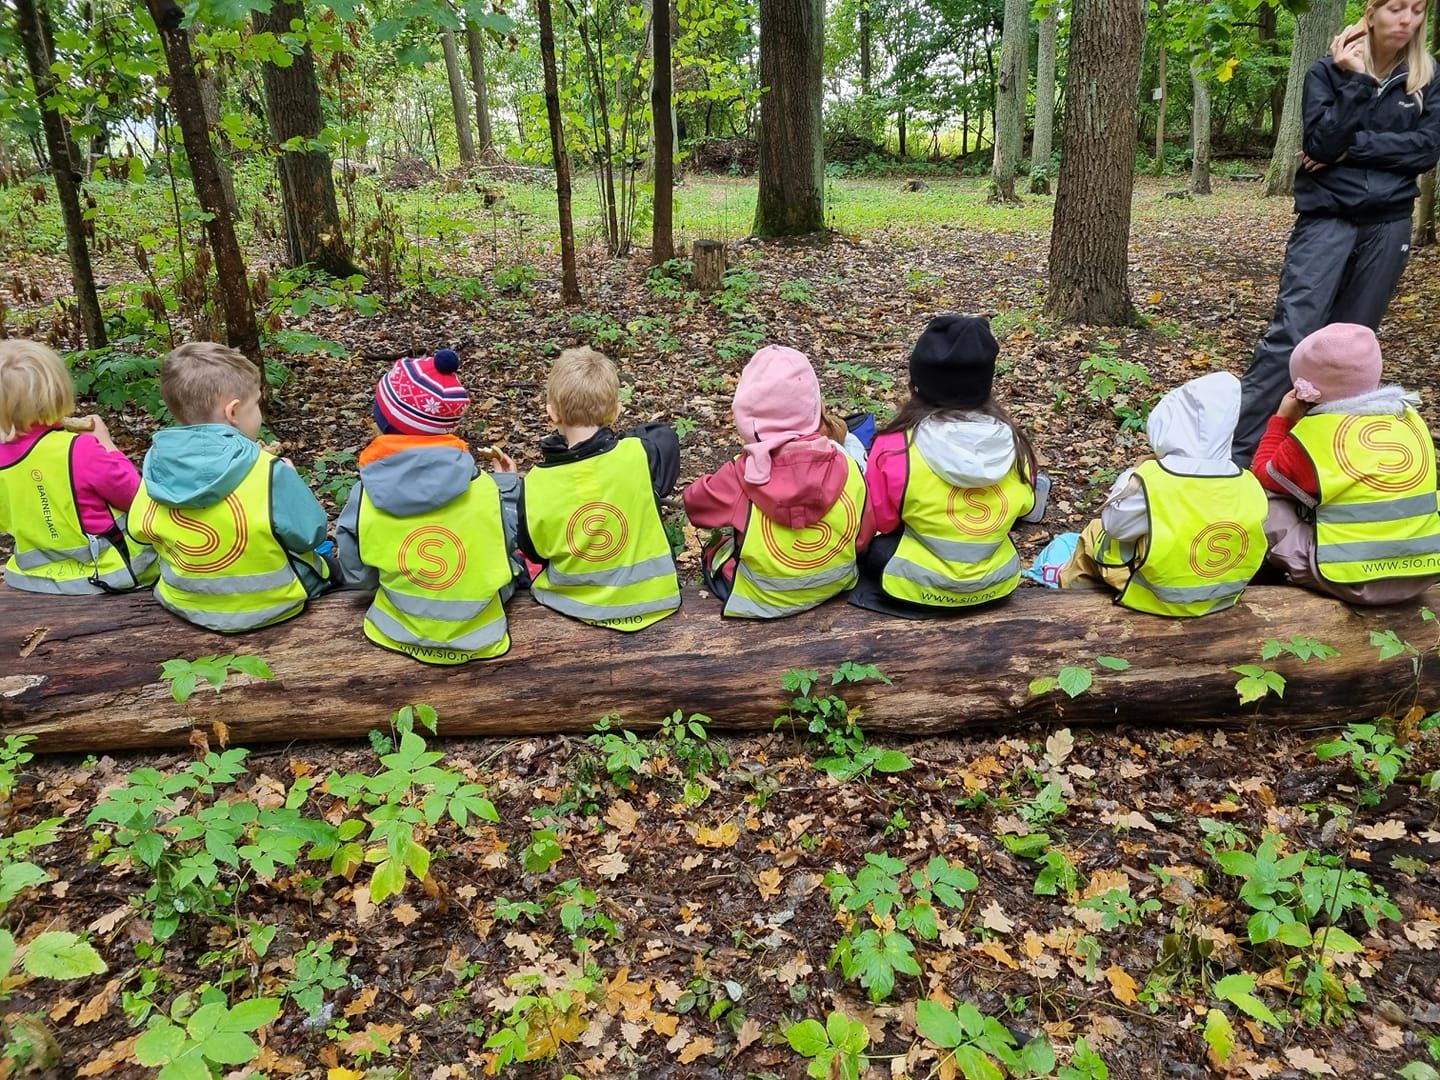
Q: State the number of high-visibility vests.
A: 8